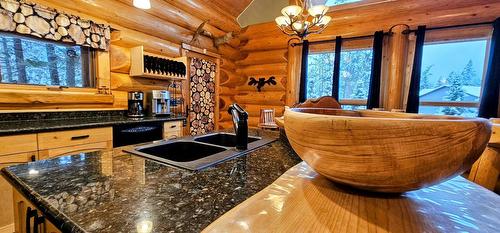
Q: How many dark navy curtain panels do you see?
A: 5